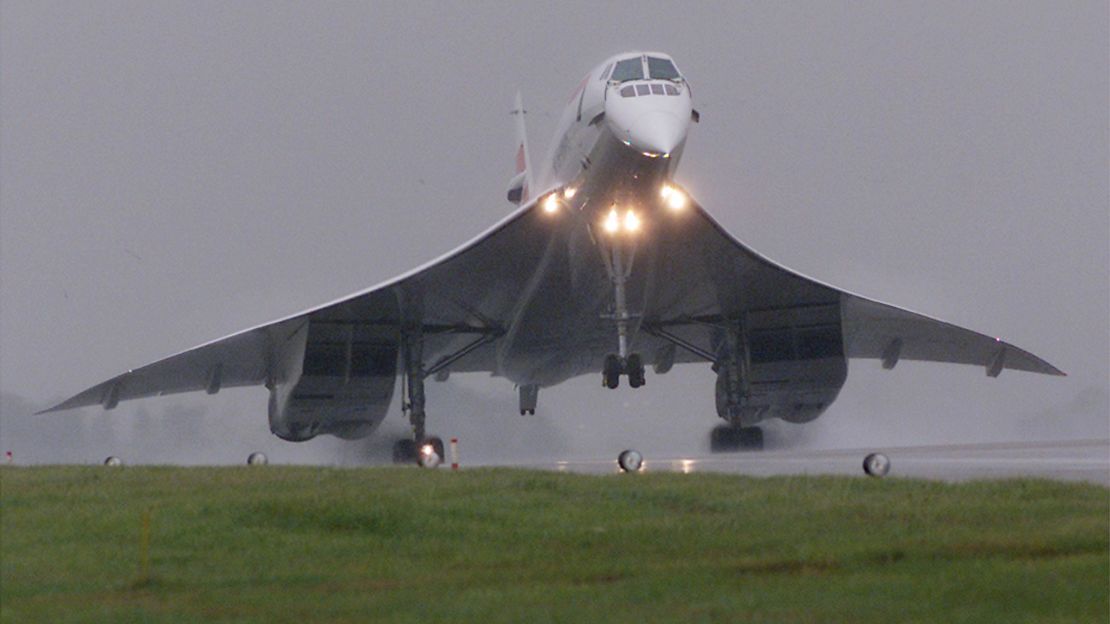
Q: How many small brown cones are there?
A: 0